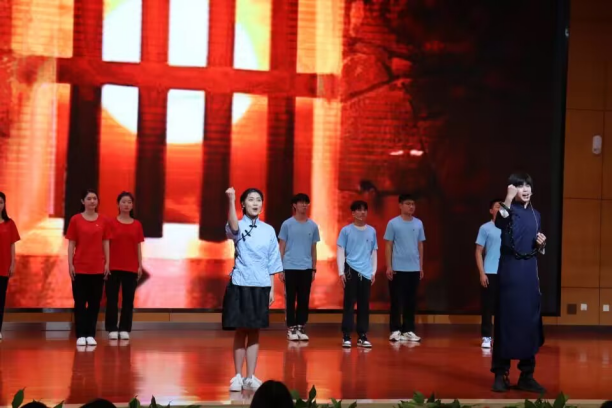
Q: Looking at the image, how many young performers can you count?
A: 9